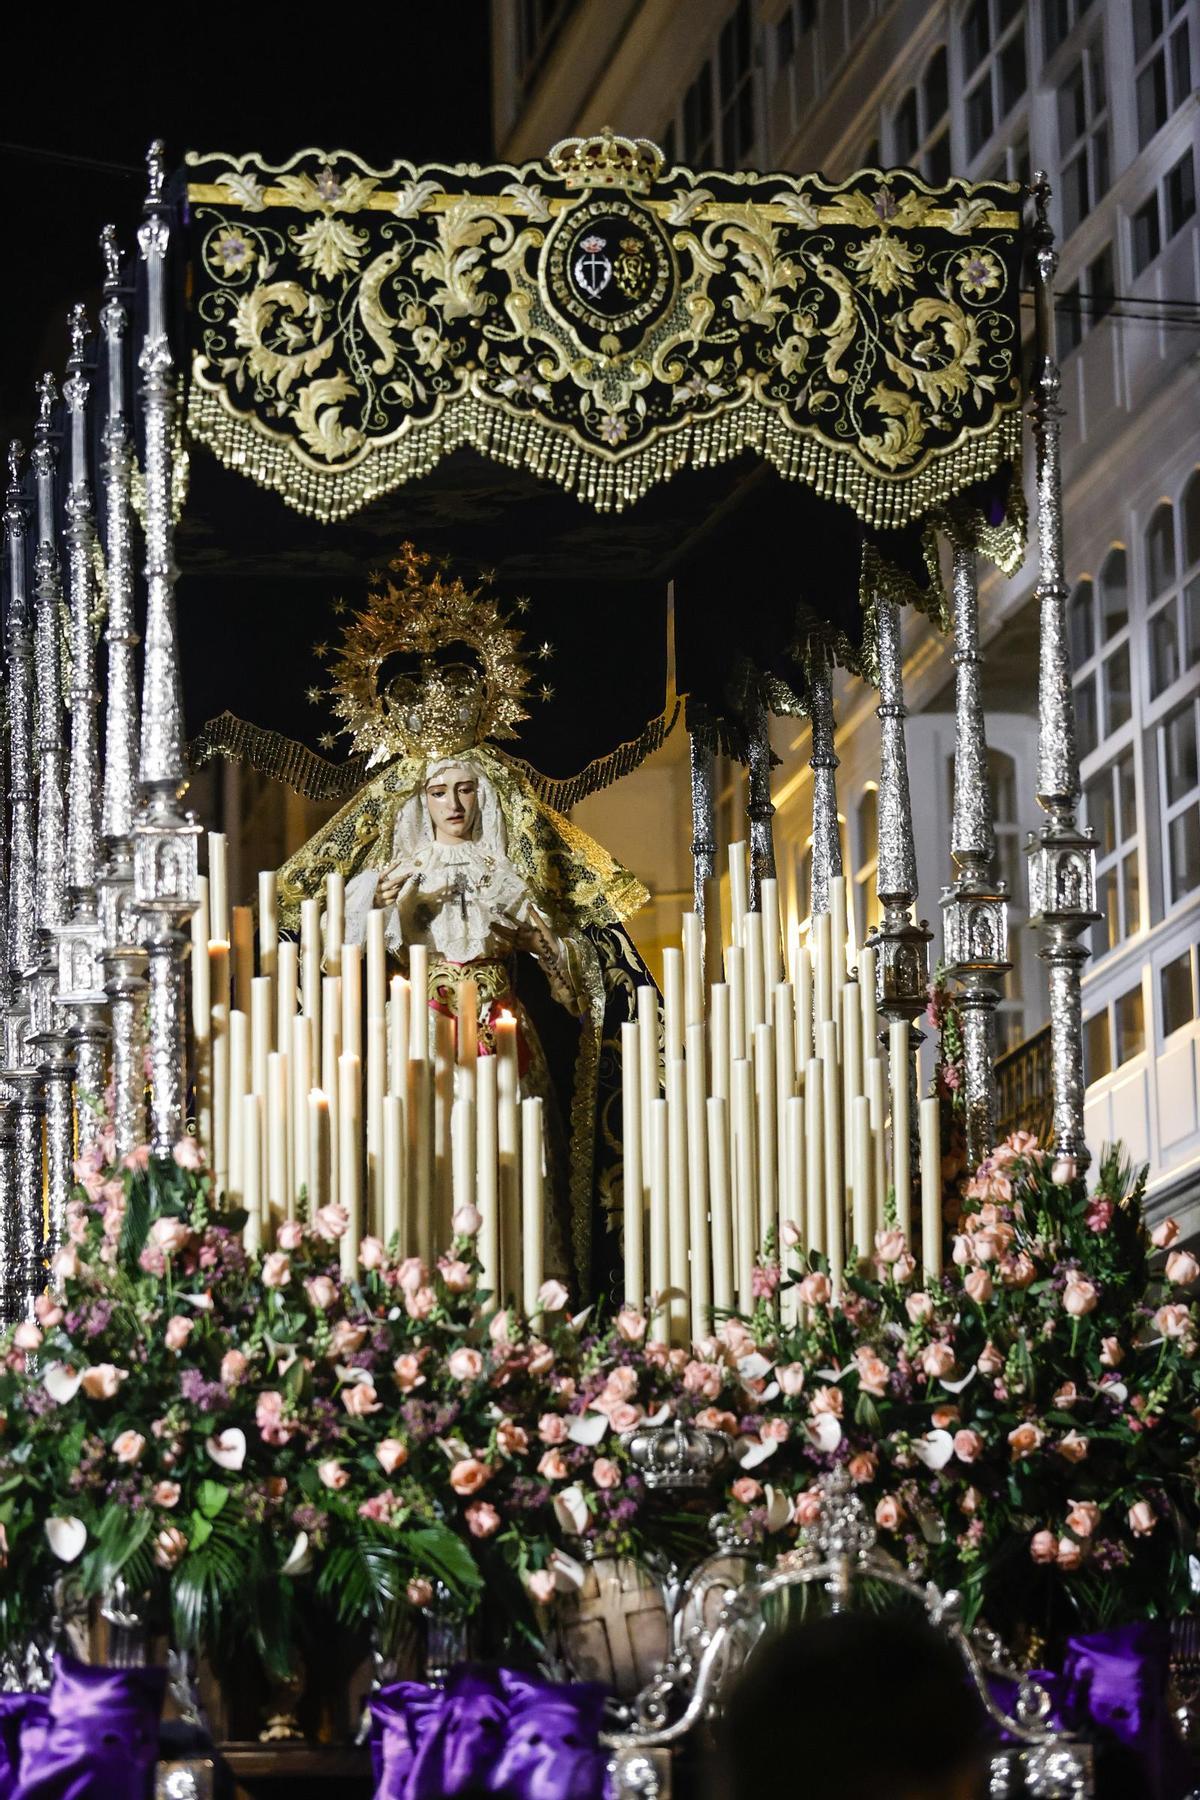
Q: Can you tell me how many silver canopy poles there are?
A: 11